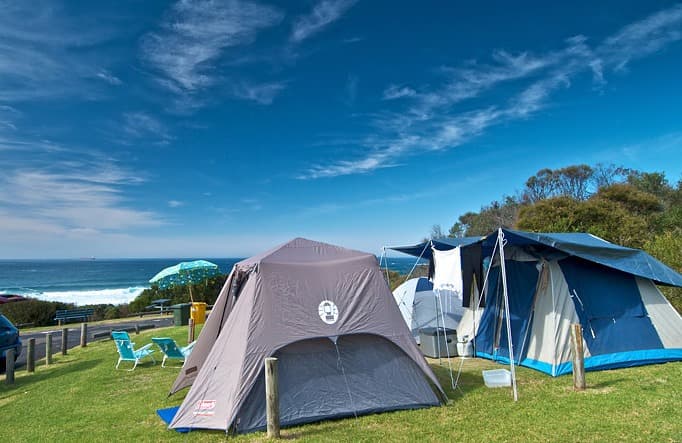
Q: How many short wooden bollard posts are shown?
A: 8